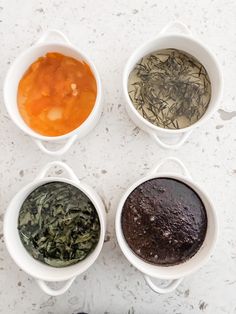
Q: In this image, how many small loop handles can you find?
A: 8